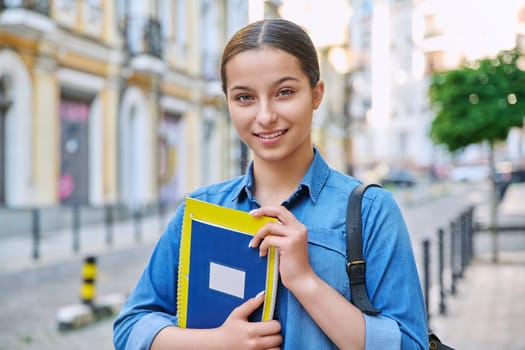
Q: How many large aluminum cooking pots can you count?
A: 0